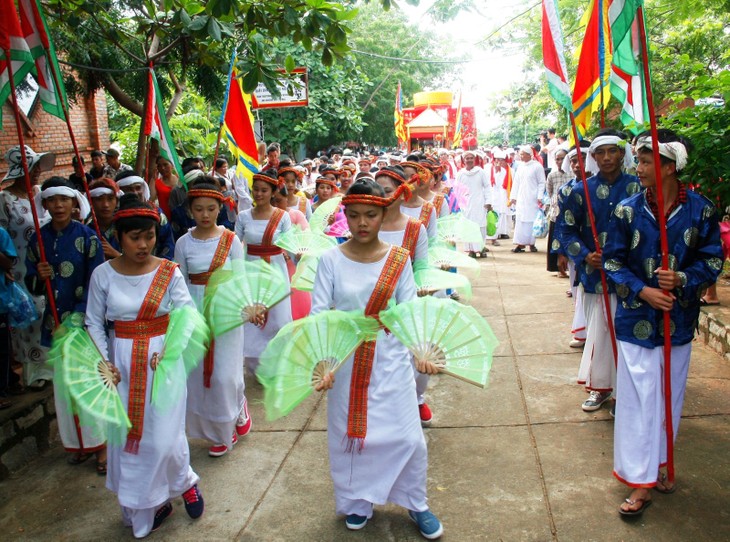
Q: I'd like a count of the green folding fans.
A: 11